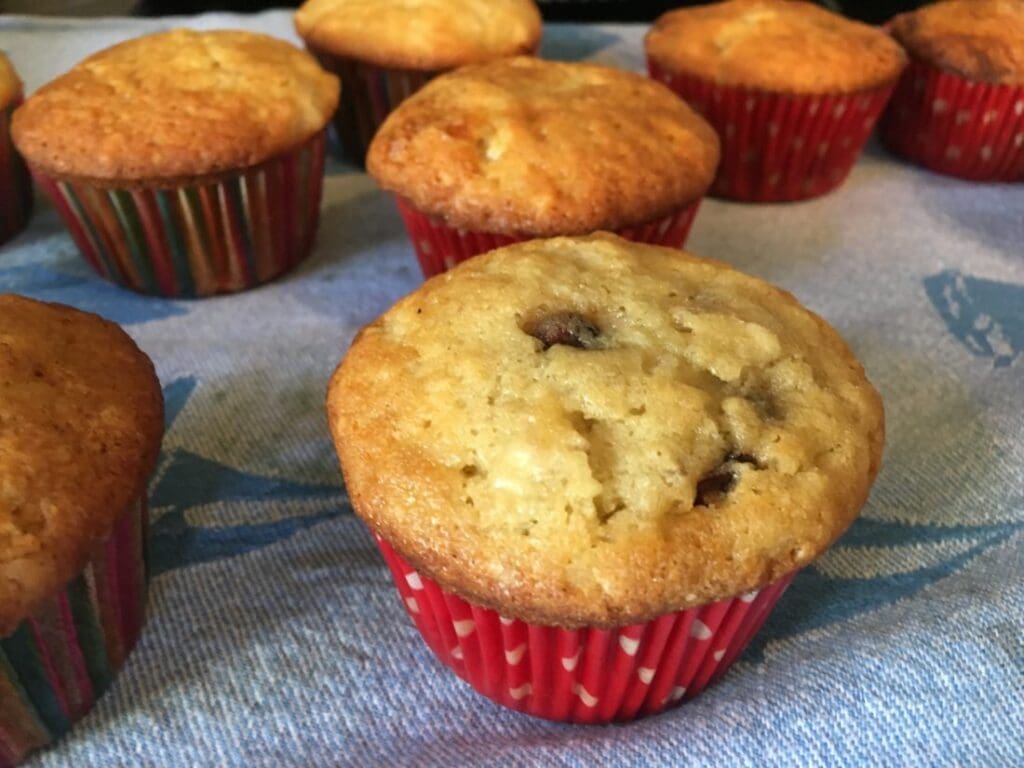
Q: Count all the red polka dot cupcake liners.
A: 4